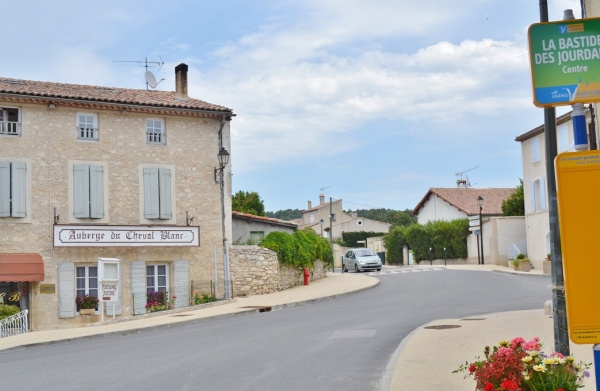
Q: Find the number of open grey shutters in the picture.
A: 4